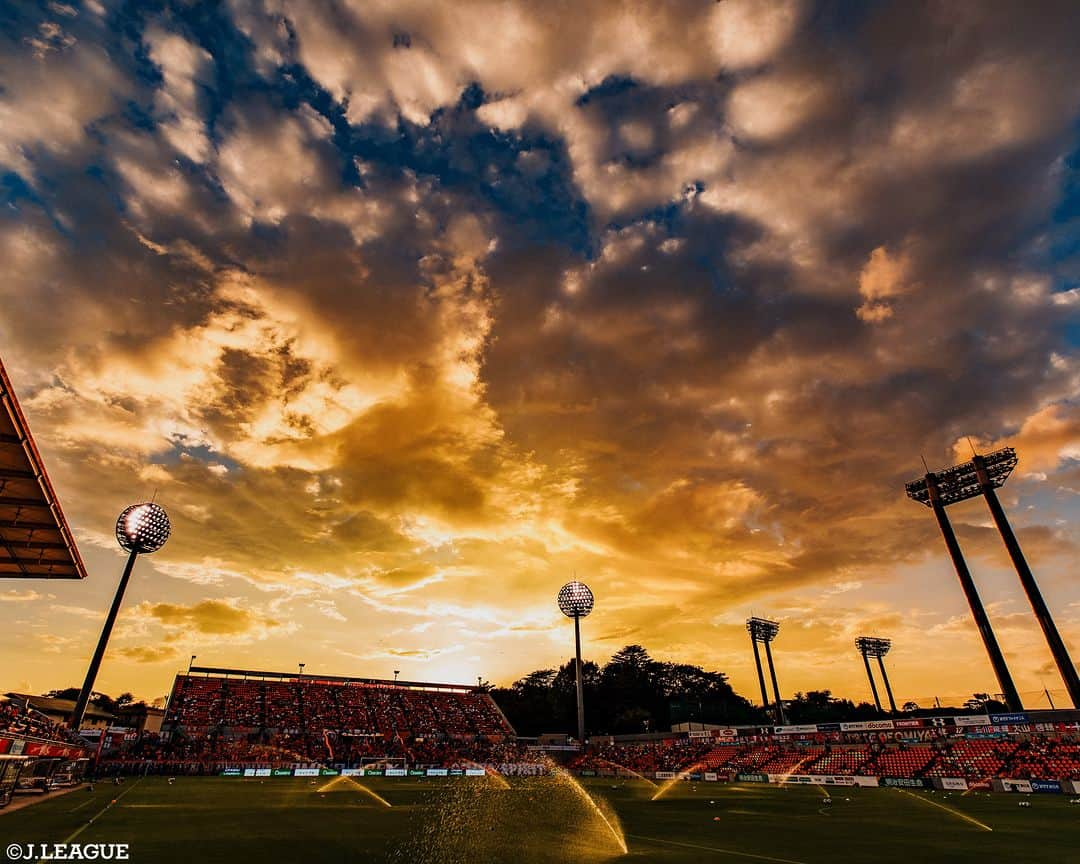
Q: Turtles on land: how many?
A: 0